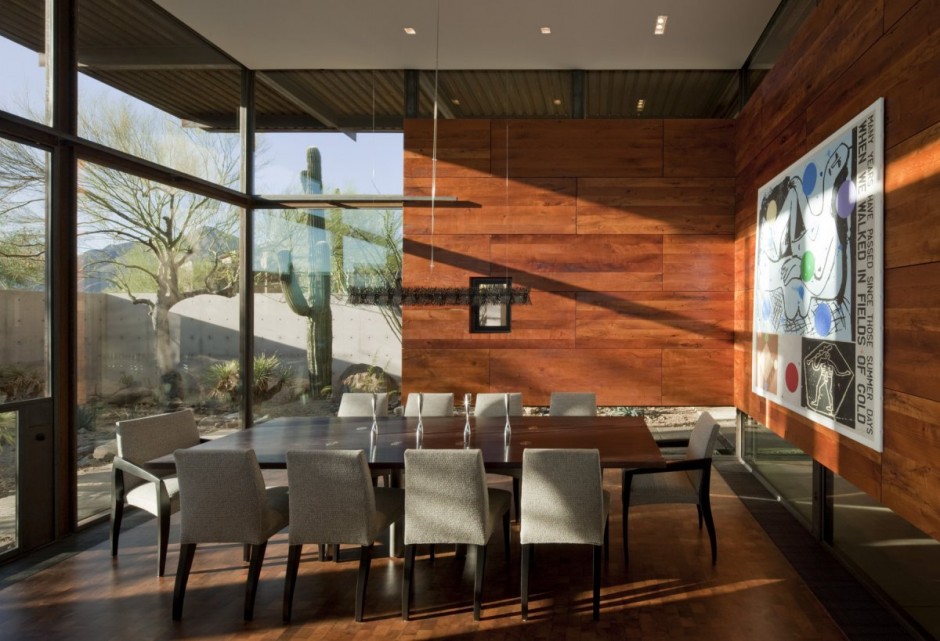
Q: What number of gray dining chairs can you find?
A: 10